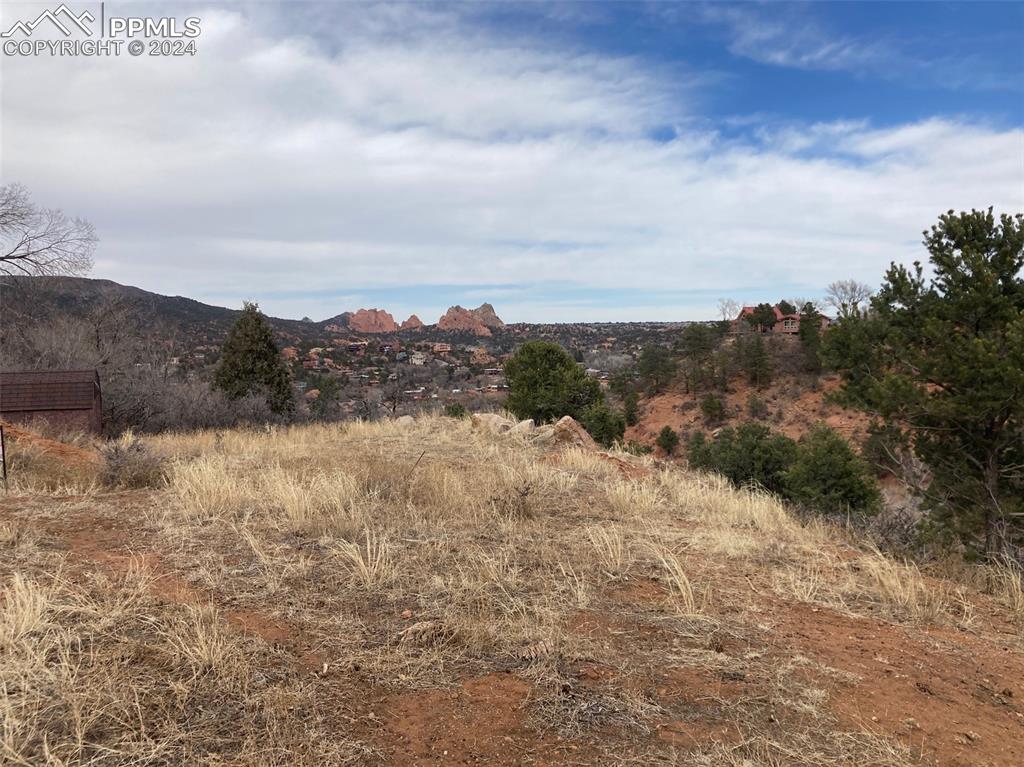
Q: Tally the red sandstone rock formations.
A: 3